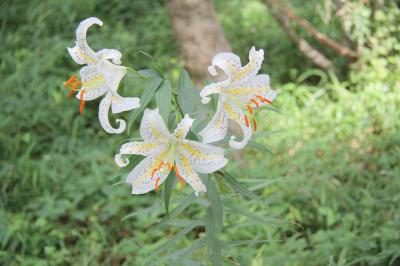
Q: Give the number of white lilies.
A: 3